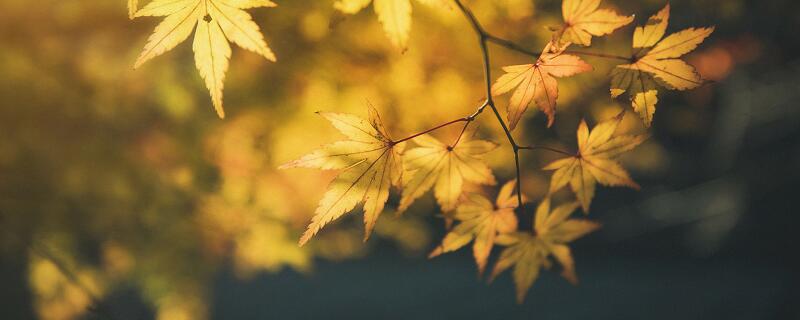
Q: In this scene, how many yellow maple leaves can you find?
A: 10